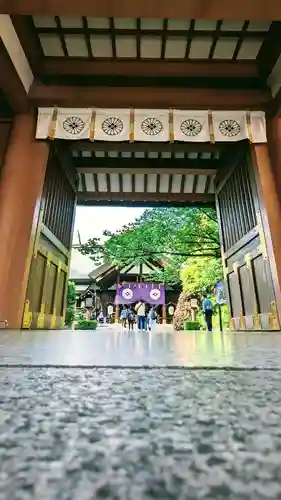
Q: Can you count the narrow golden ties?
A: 6